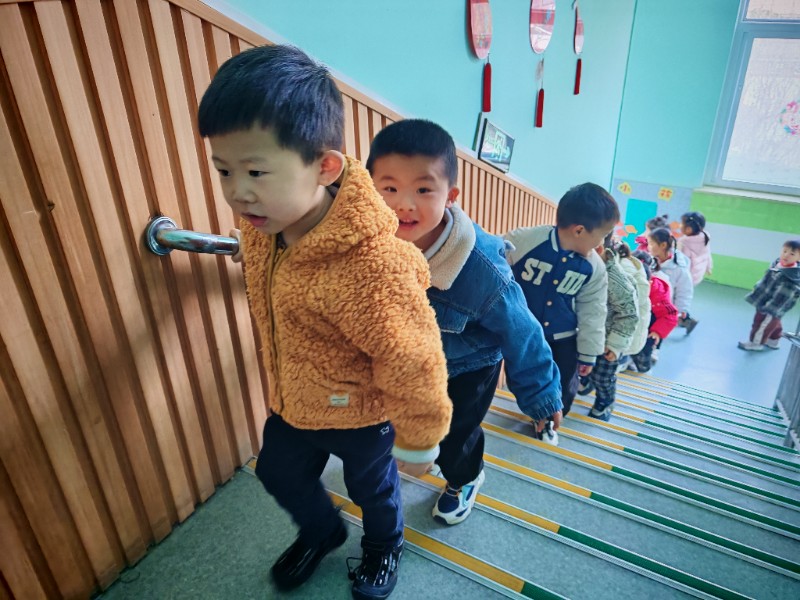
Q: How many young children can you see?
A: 10